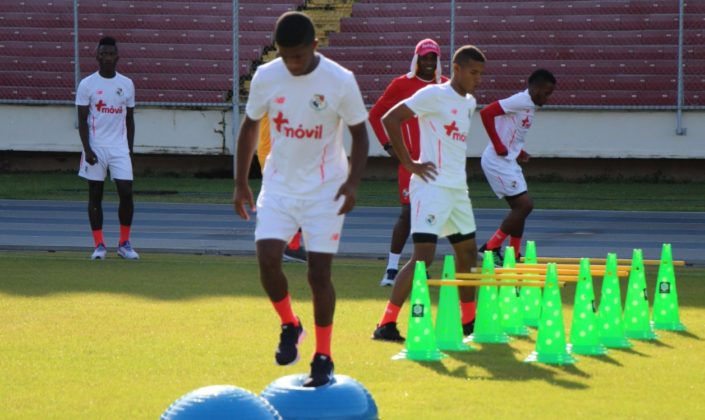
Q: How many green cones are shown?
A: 10